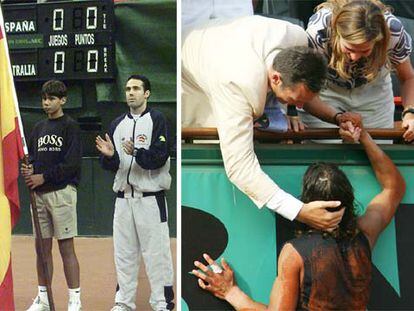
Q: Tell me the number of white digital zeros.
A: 4